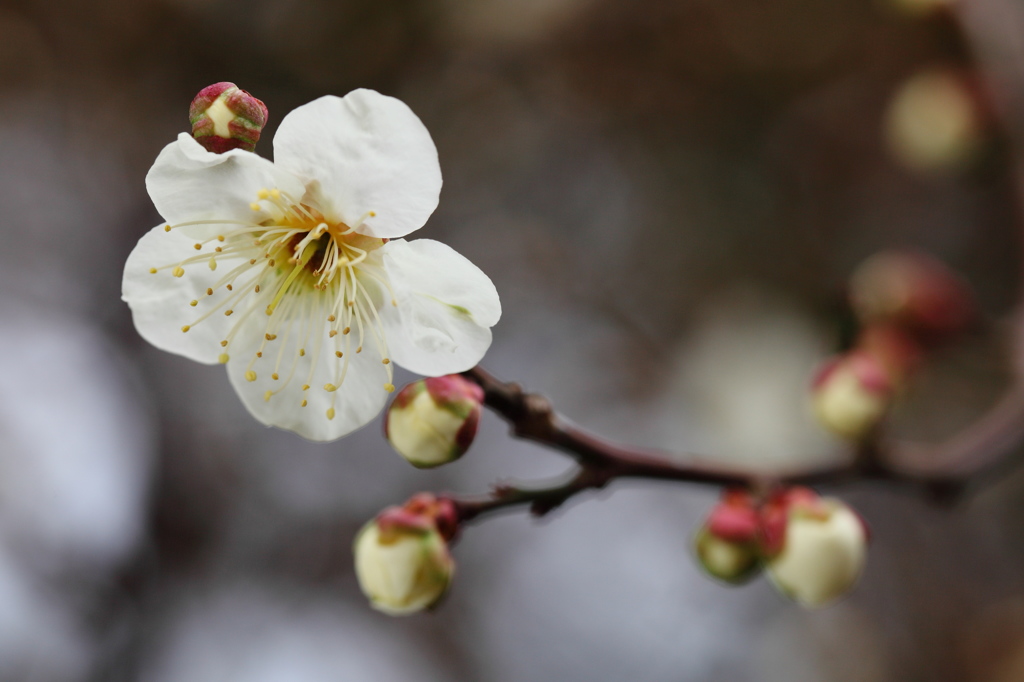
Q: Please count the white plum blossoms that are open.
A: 1